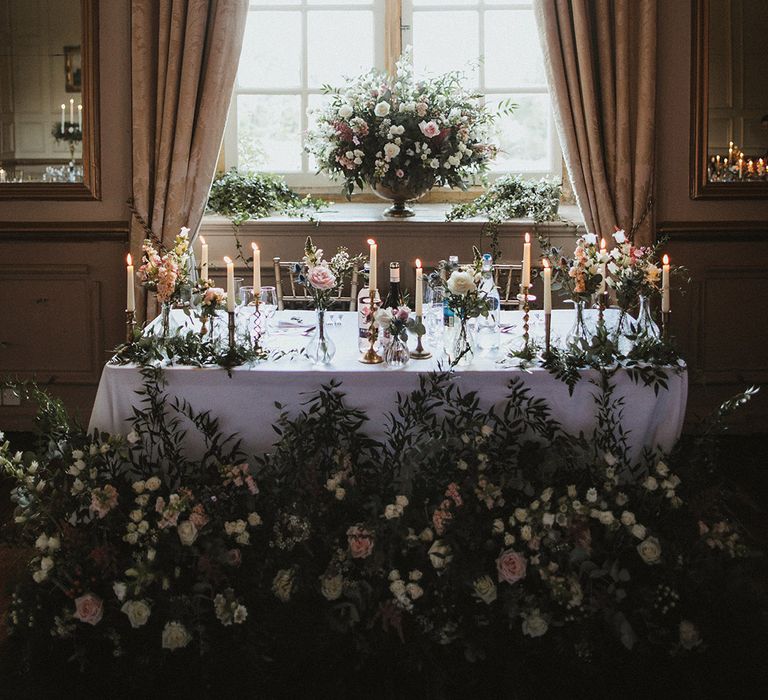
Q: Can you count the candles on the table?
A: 10